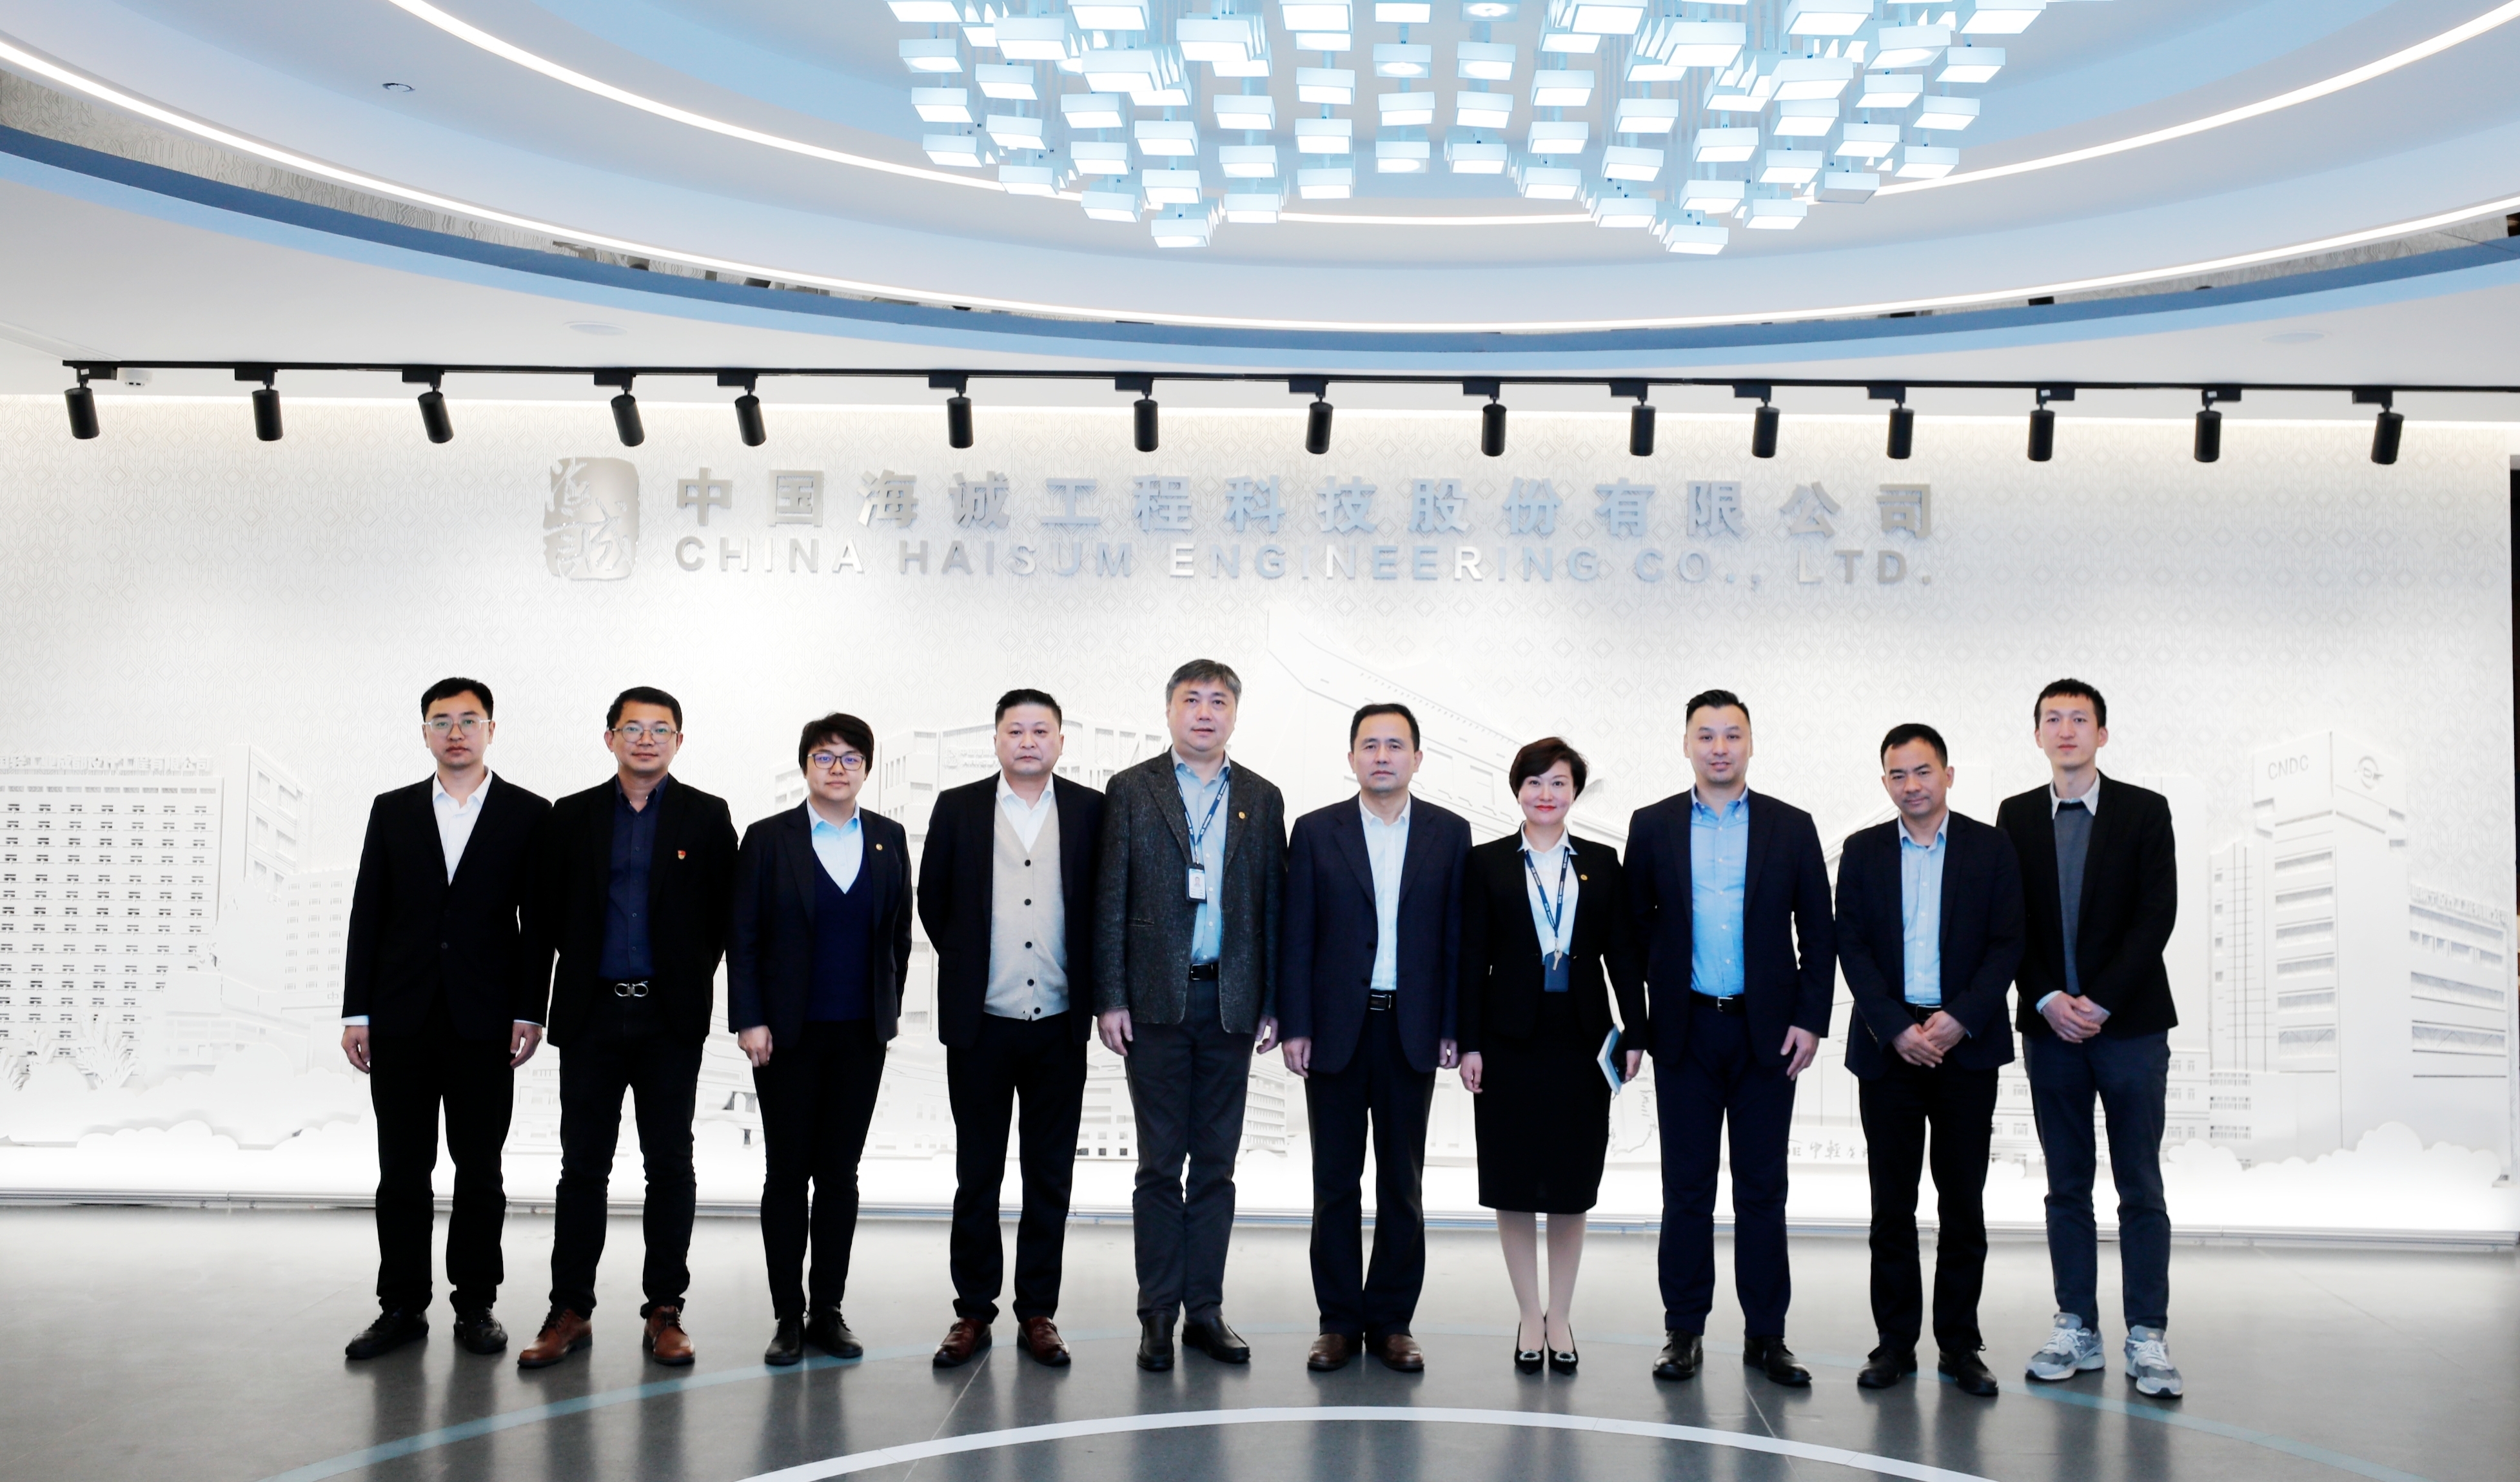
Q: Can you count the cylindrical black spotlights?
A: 15